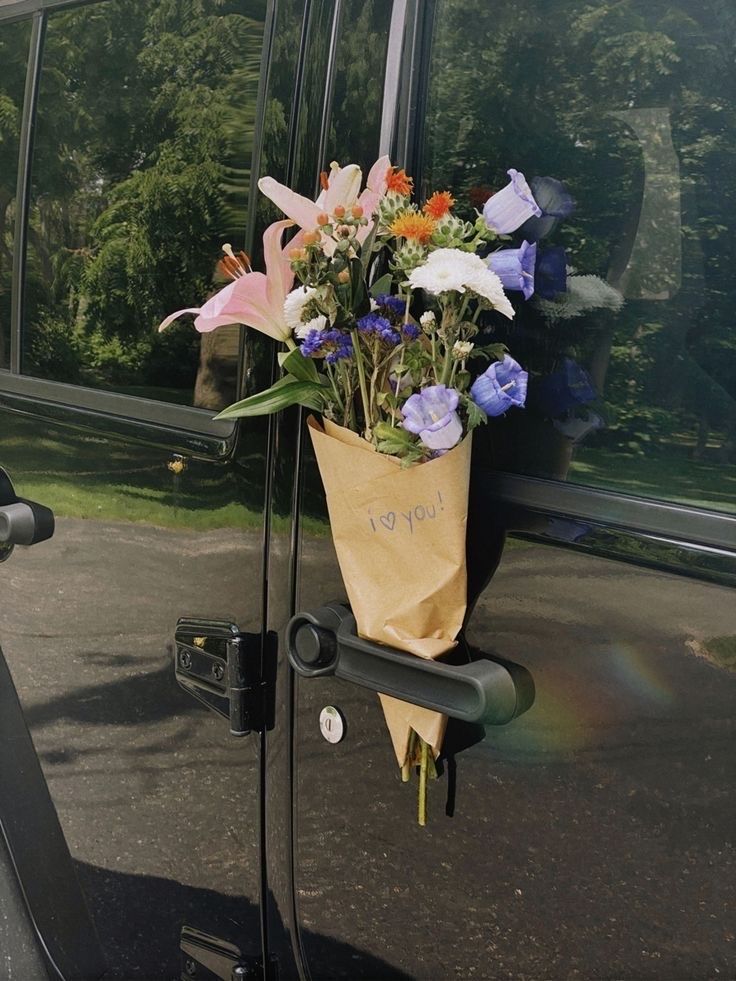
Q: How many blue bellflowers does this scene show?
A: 4